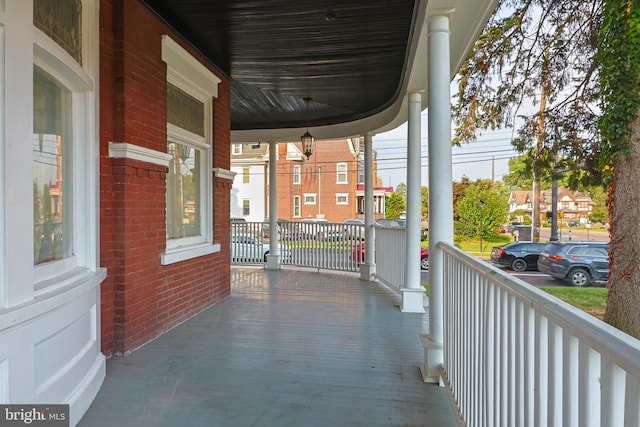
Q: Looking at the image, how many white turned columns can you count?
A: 4